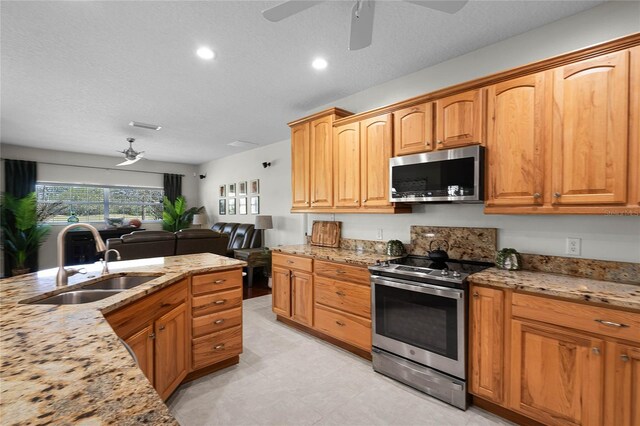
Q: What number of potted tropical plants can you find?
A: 2